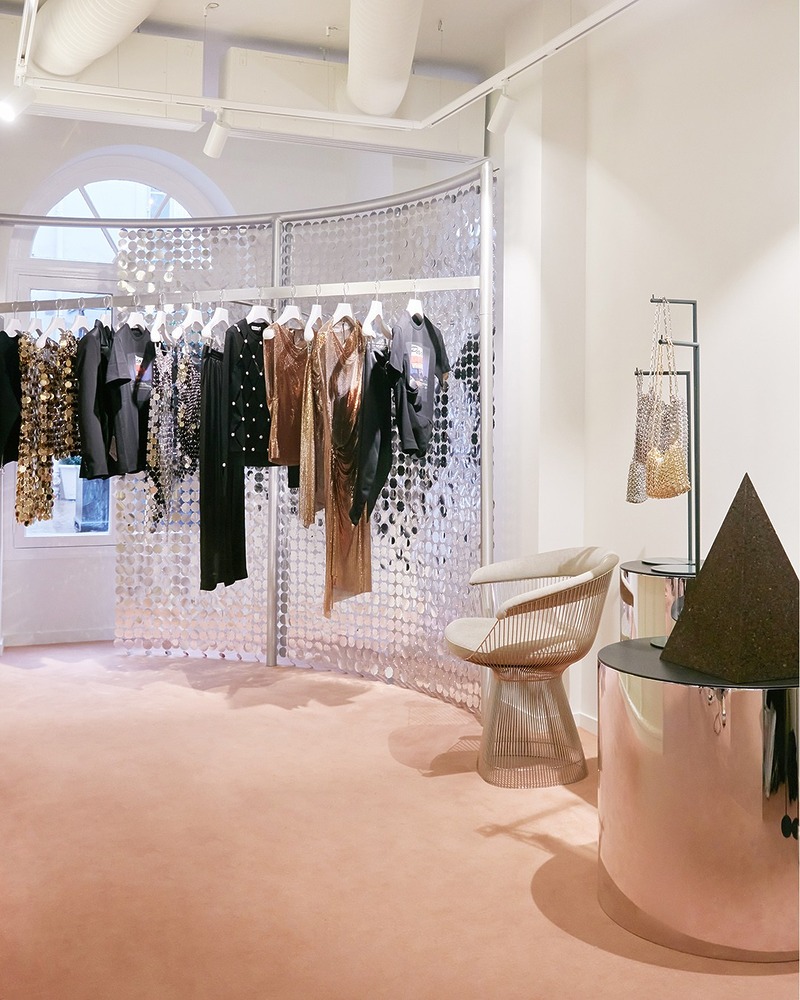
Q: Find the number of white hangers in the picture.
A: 15